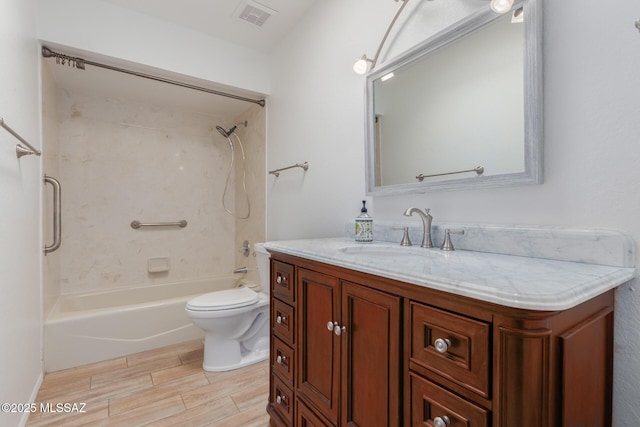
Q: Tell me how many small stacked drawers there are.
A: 4